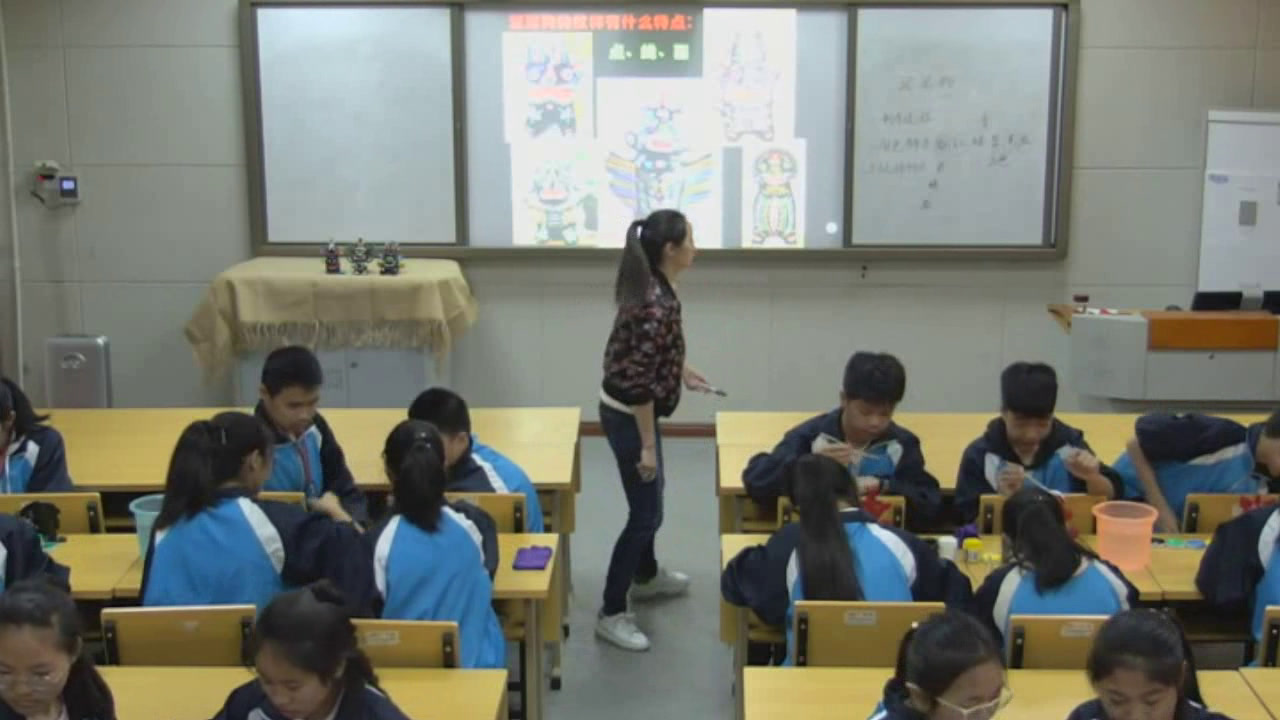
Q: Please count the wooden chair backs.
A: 11